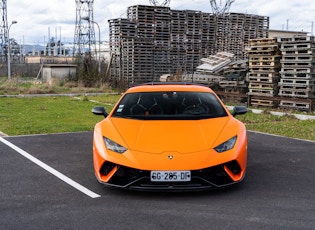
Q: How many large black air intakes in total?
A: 2